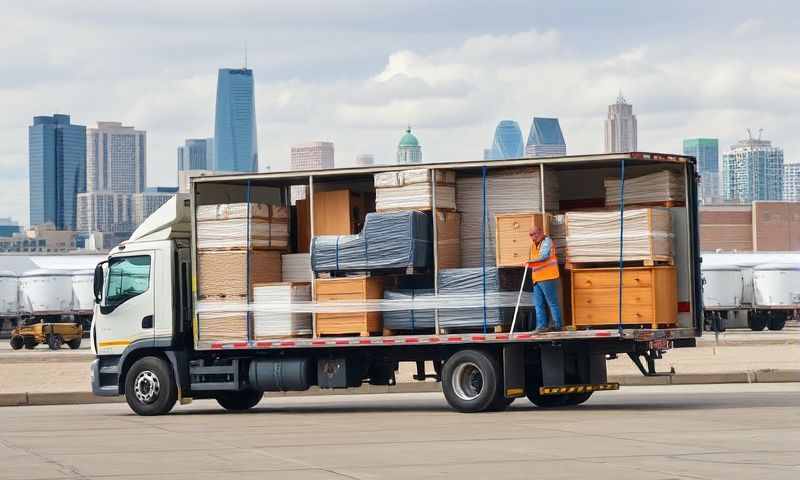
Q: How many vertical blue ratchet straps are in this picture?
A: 3